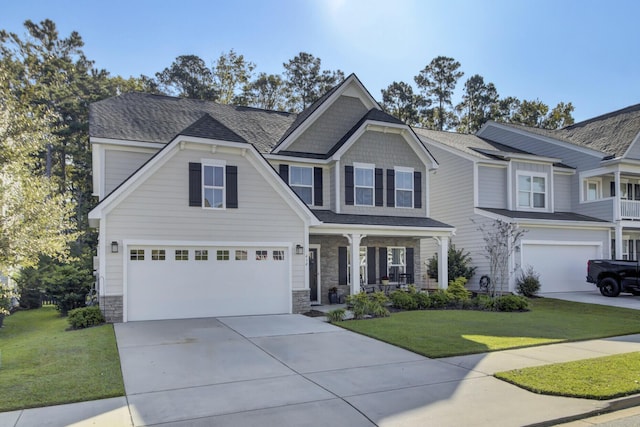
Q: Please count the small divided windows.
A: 8